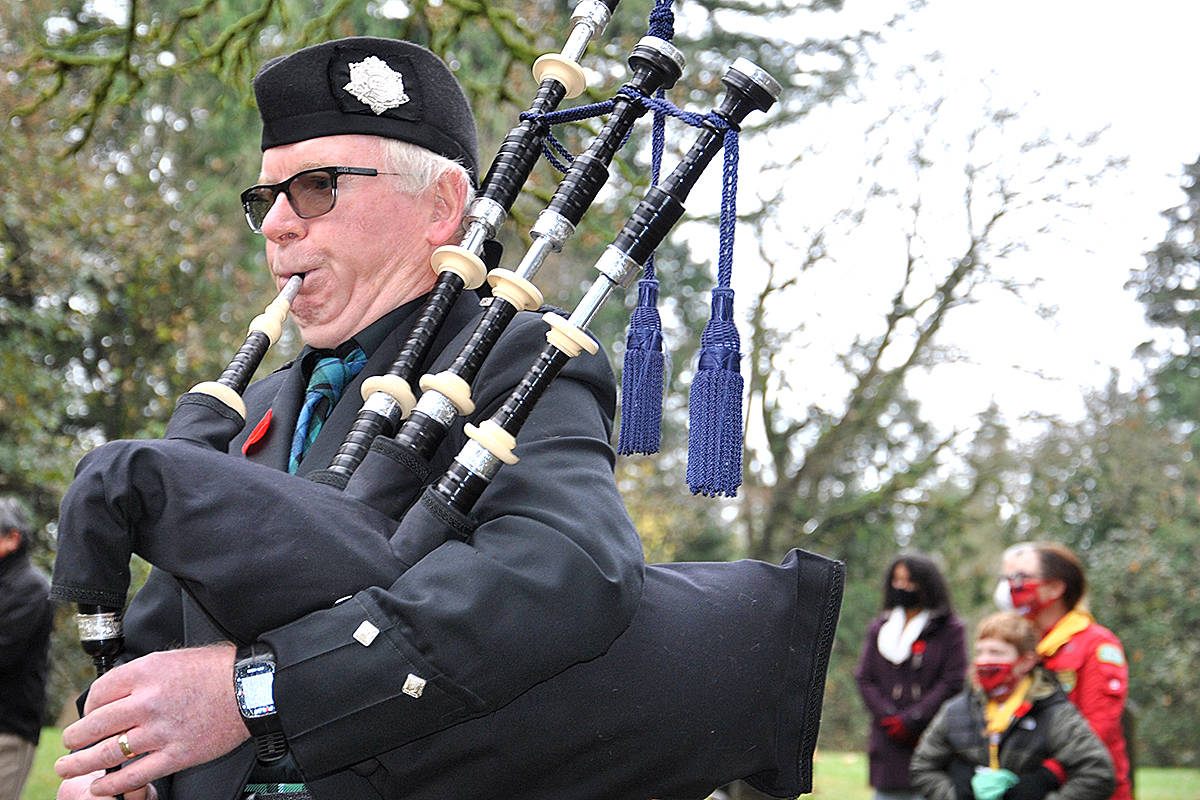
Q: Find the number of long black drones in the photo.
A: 3